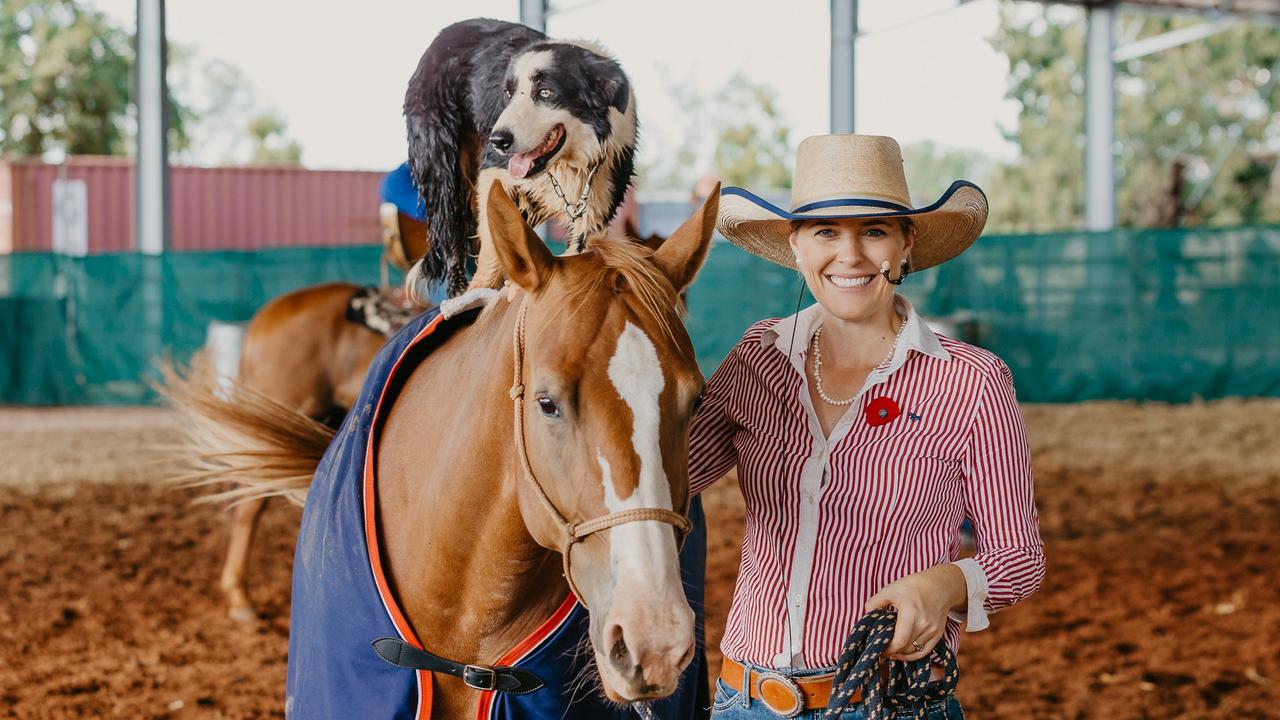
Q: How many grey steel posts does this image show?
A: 4